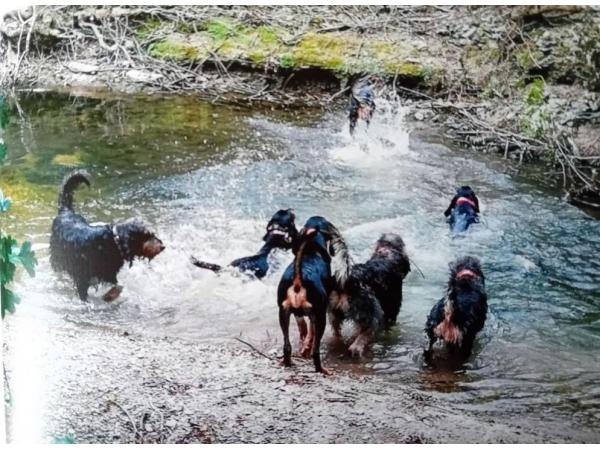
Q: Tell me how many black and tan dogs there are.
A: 7